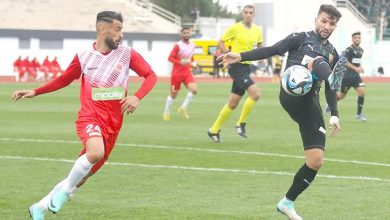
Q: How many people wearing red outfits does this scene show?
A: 7